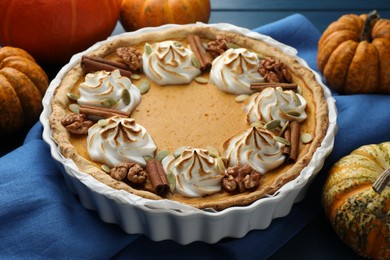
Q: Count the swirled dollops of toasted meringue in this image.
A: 7